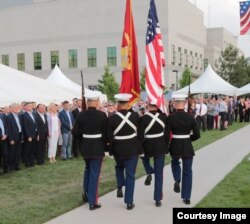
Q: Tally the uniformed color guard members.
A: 4